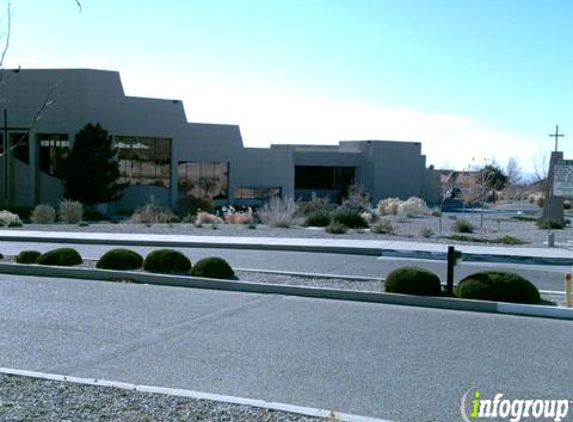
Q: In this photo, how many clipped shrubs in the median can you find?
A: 7